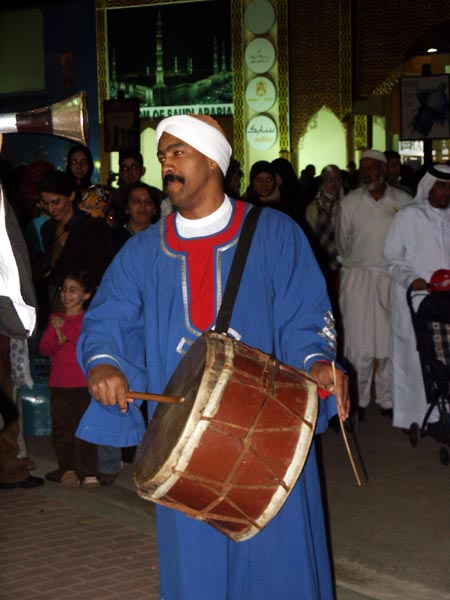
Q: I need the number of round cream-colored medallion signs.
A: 4